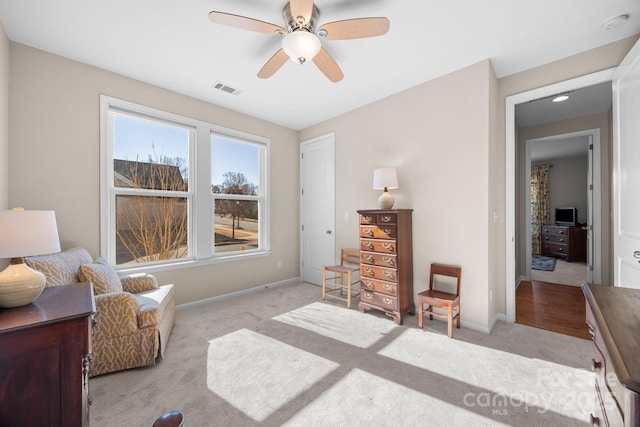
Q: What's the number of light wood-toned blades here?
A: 5